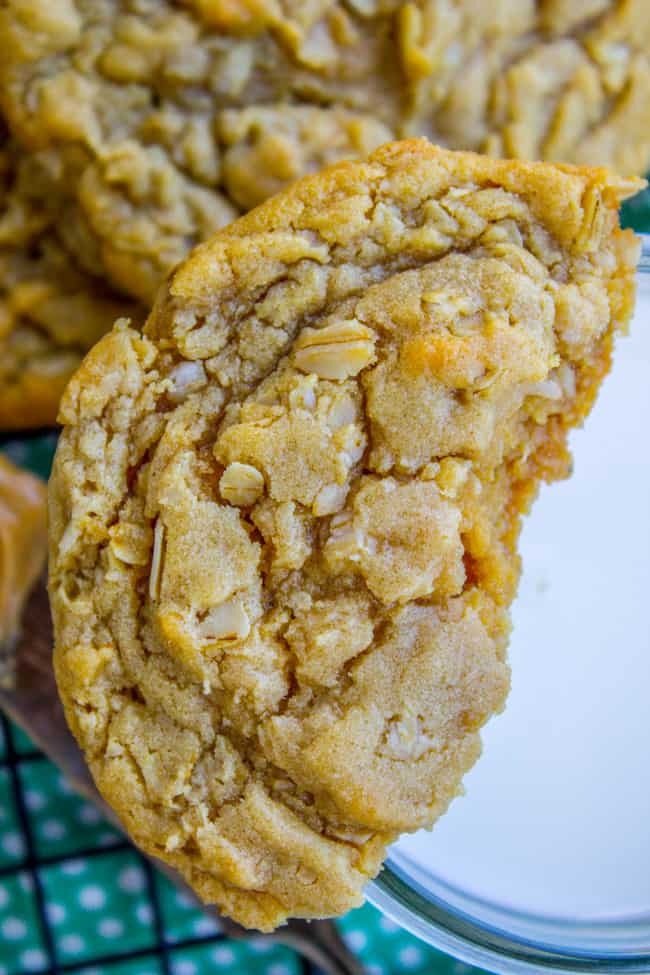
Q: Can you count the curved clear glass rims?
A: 1